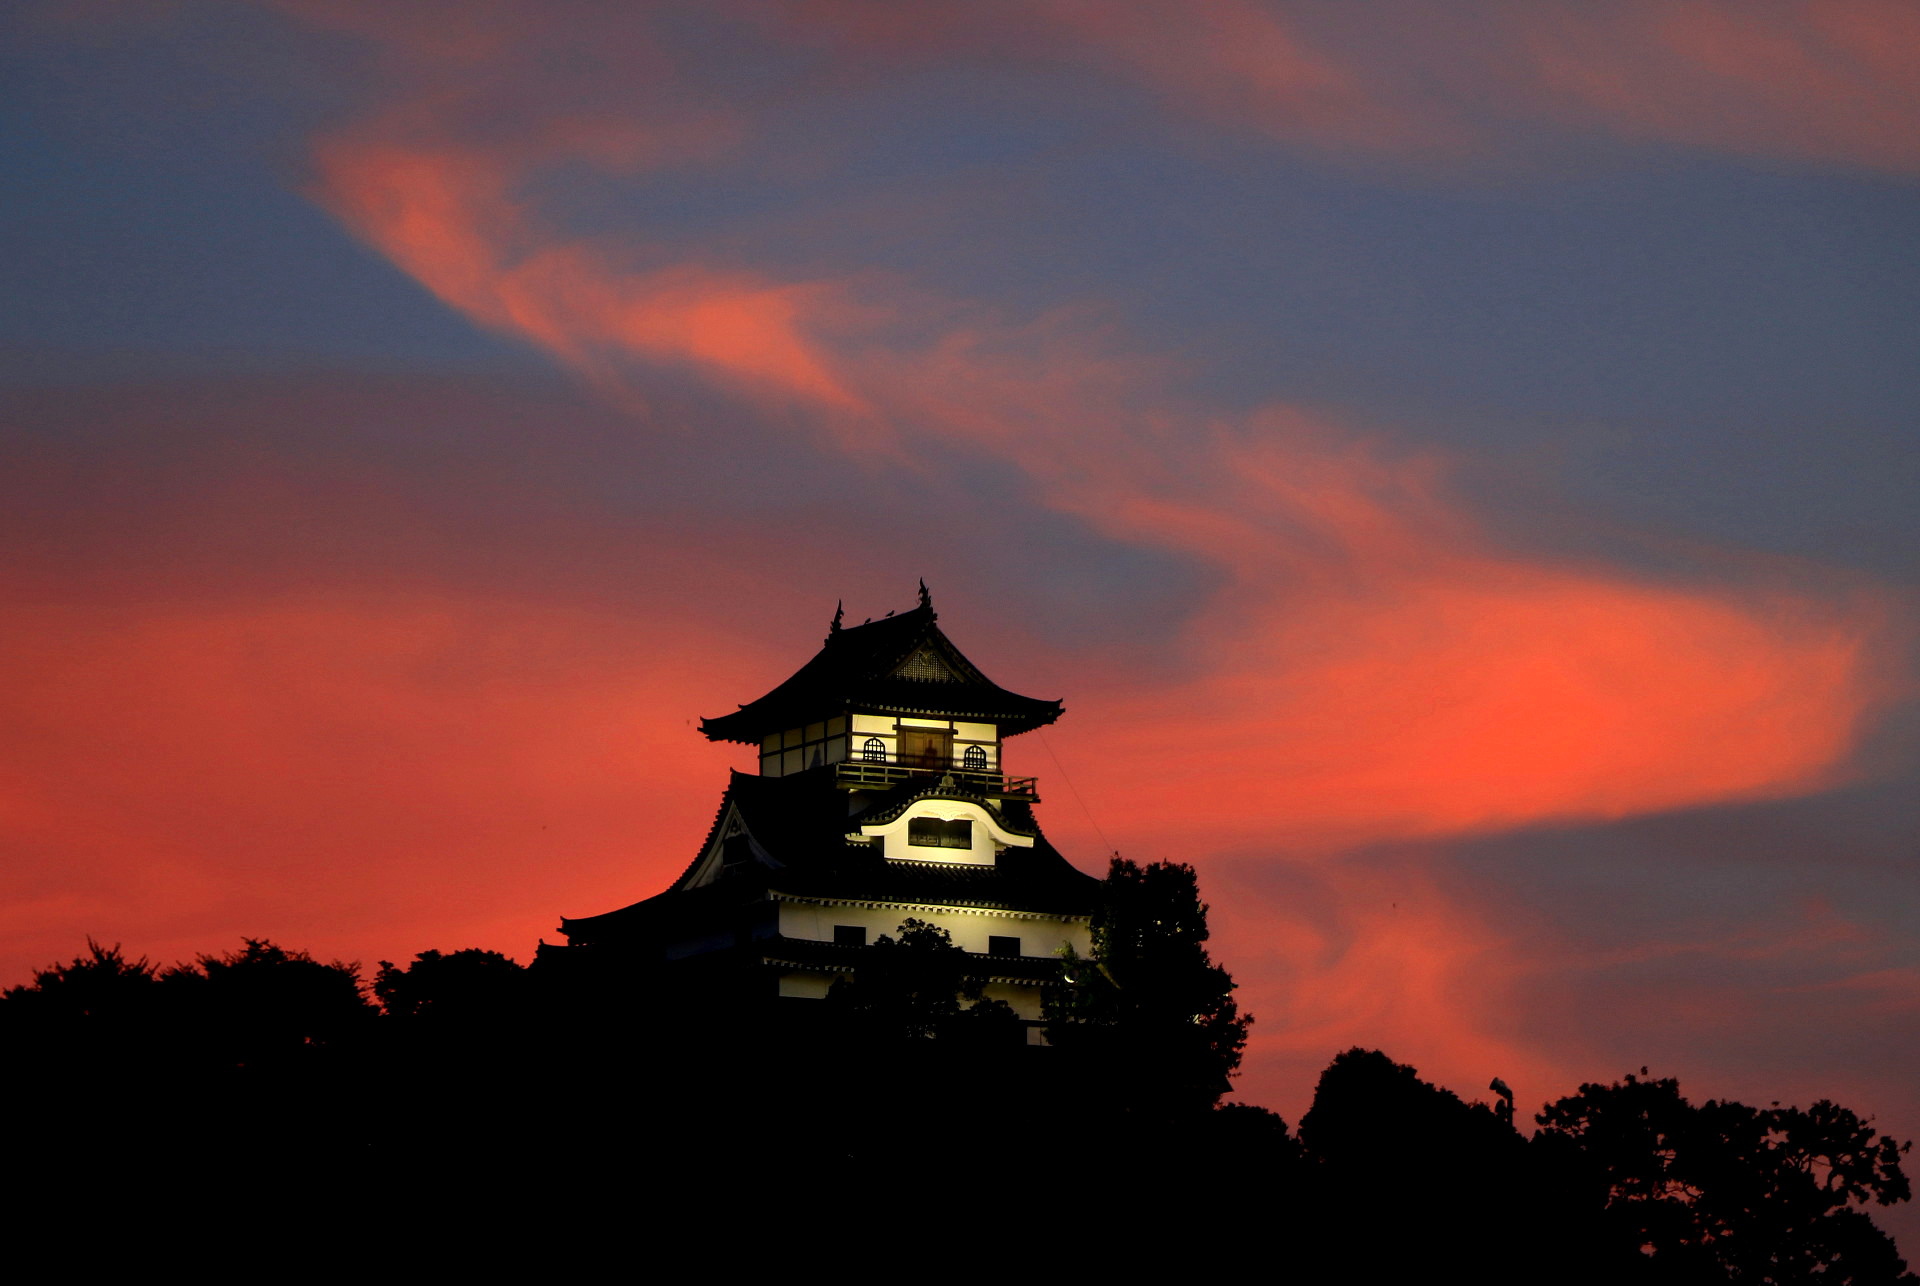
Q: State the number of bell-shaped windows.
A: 2